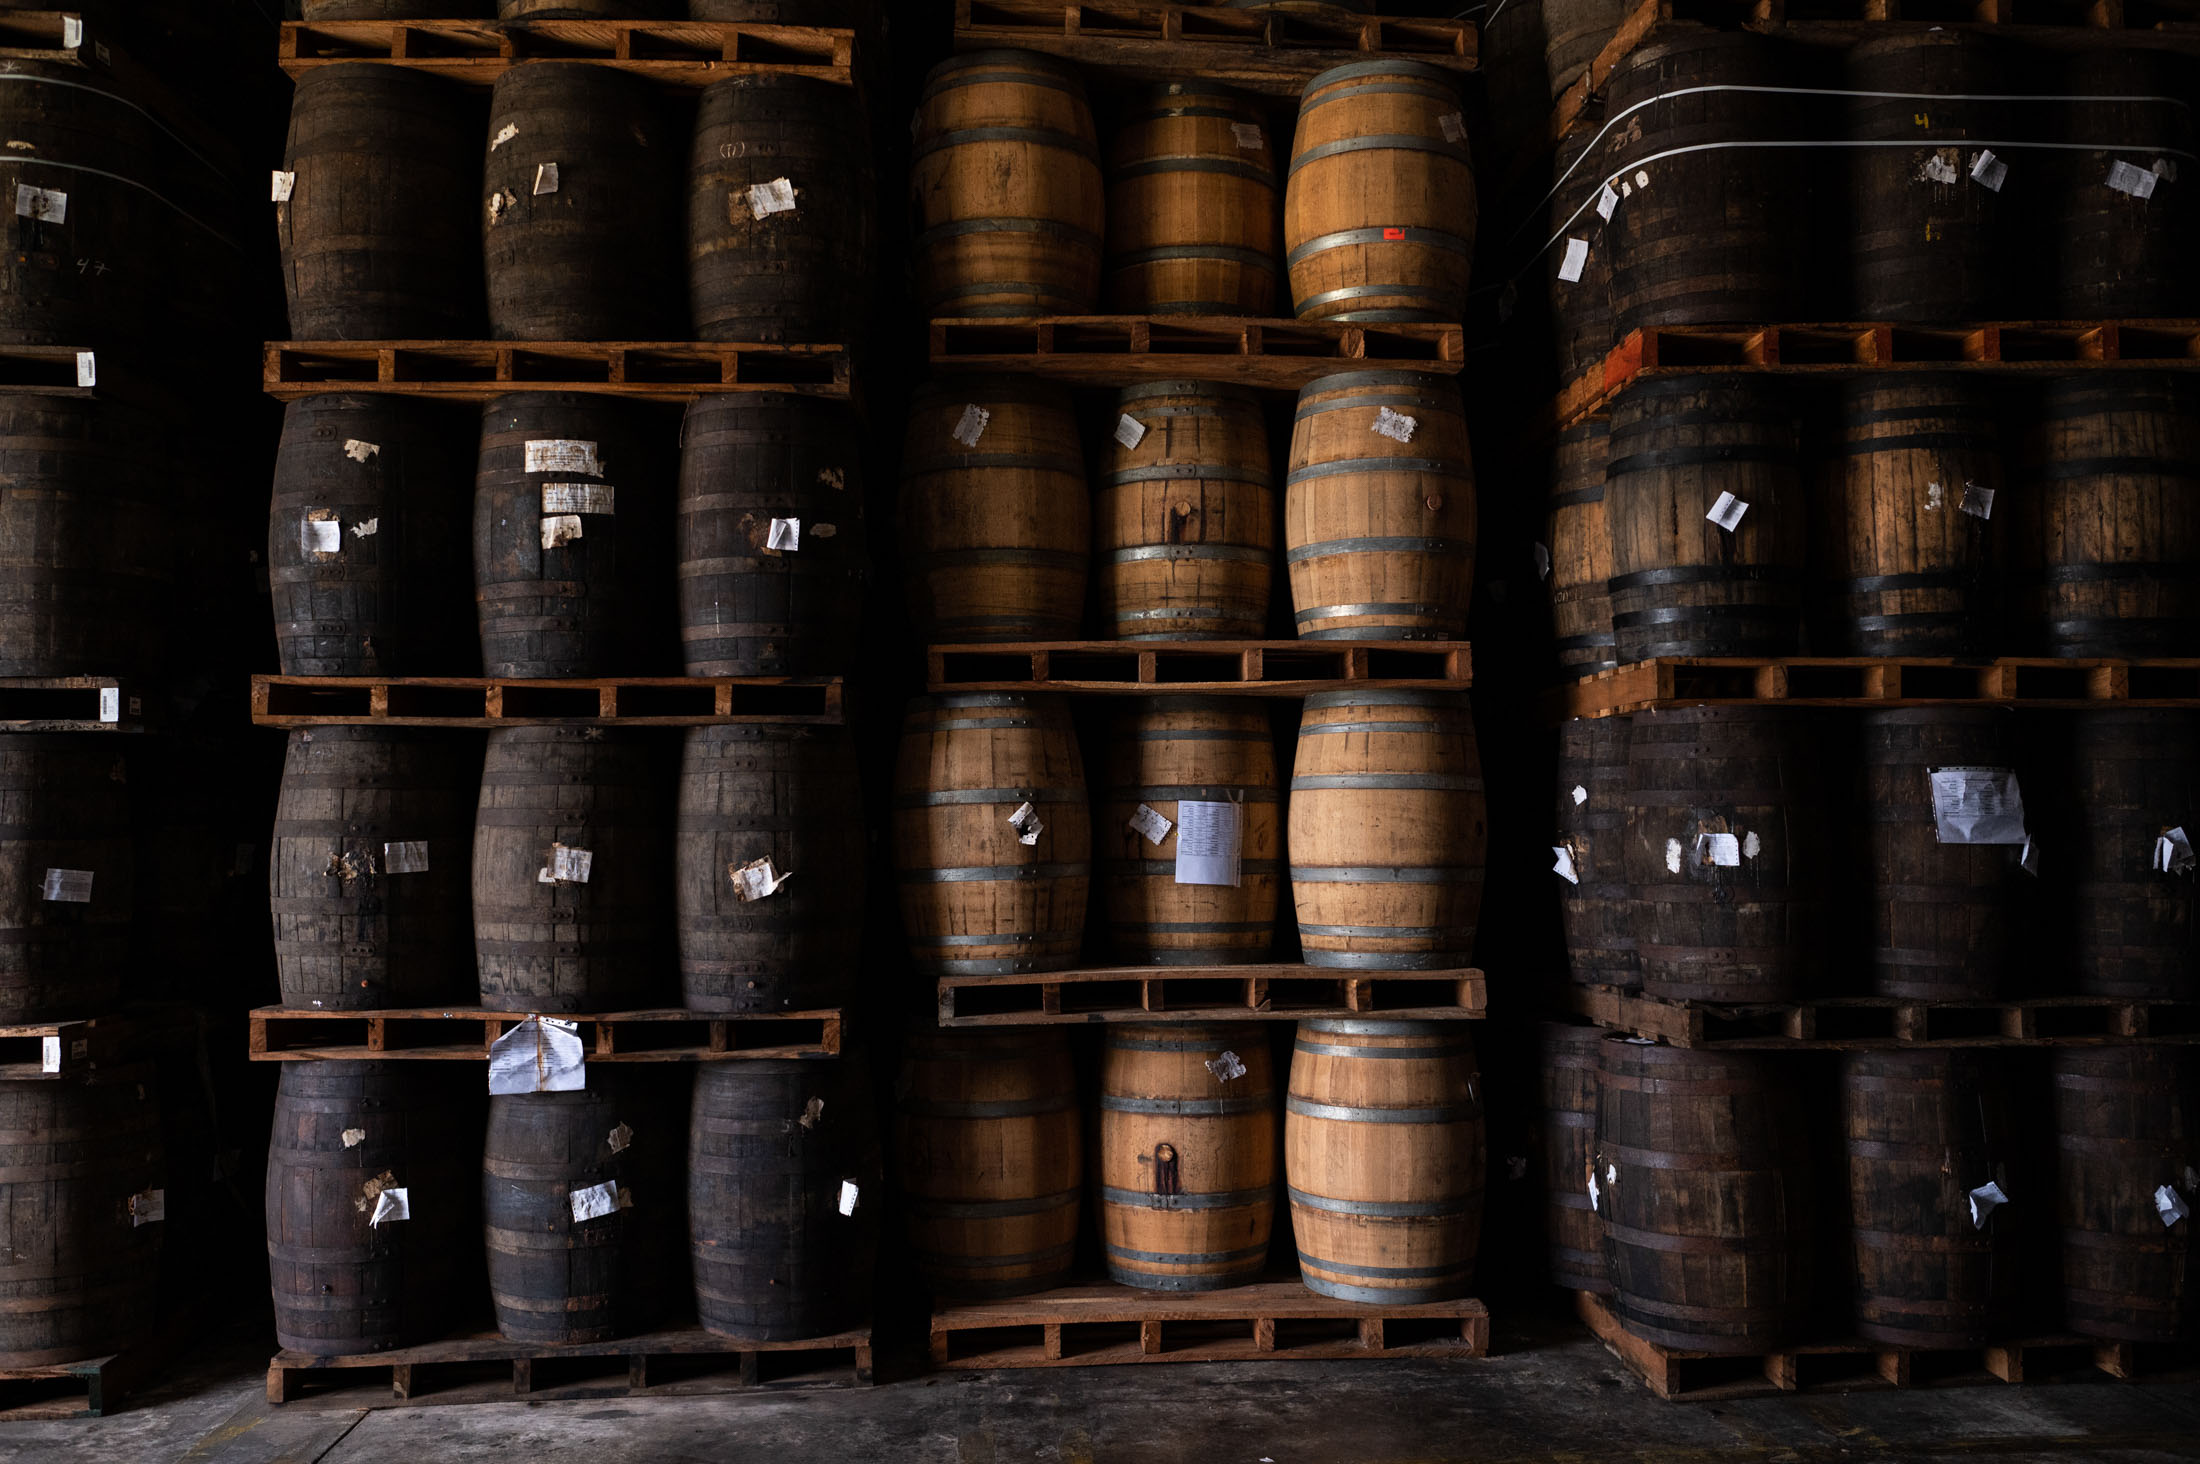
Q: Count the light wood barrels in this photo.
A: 12